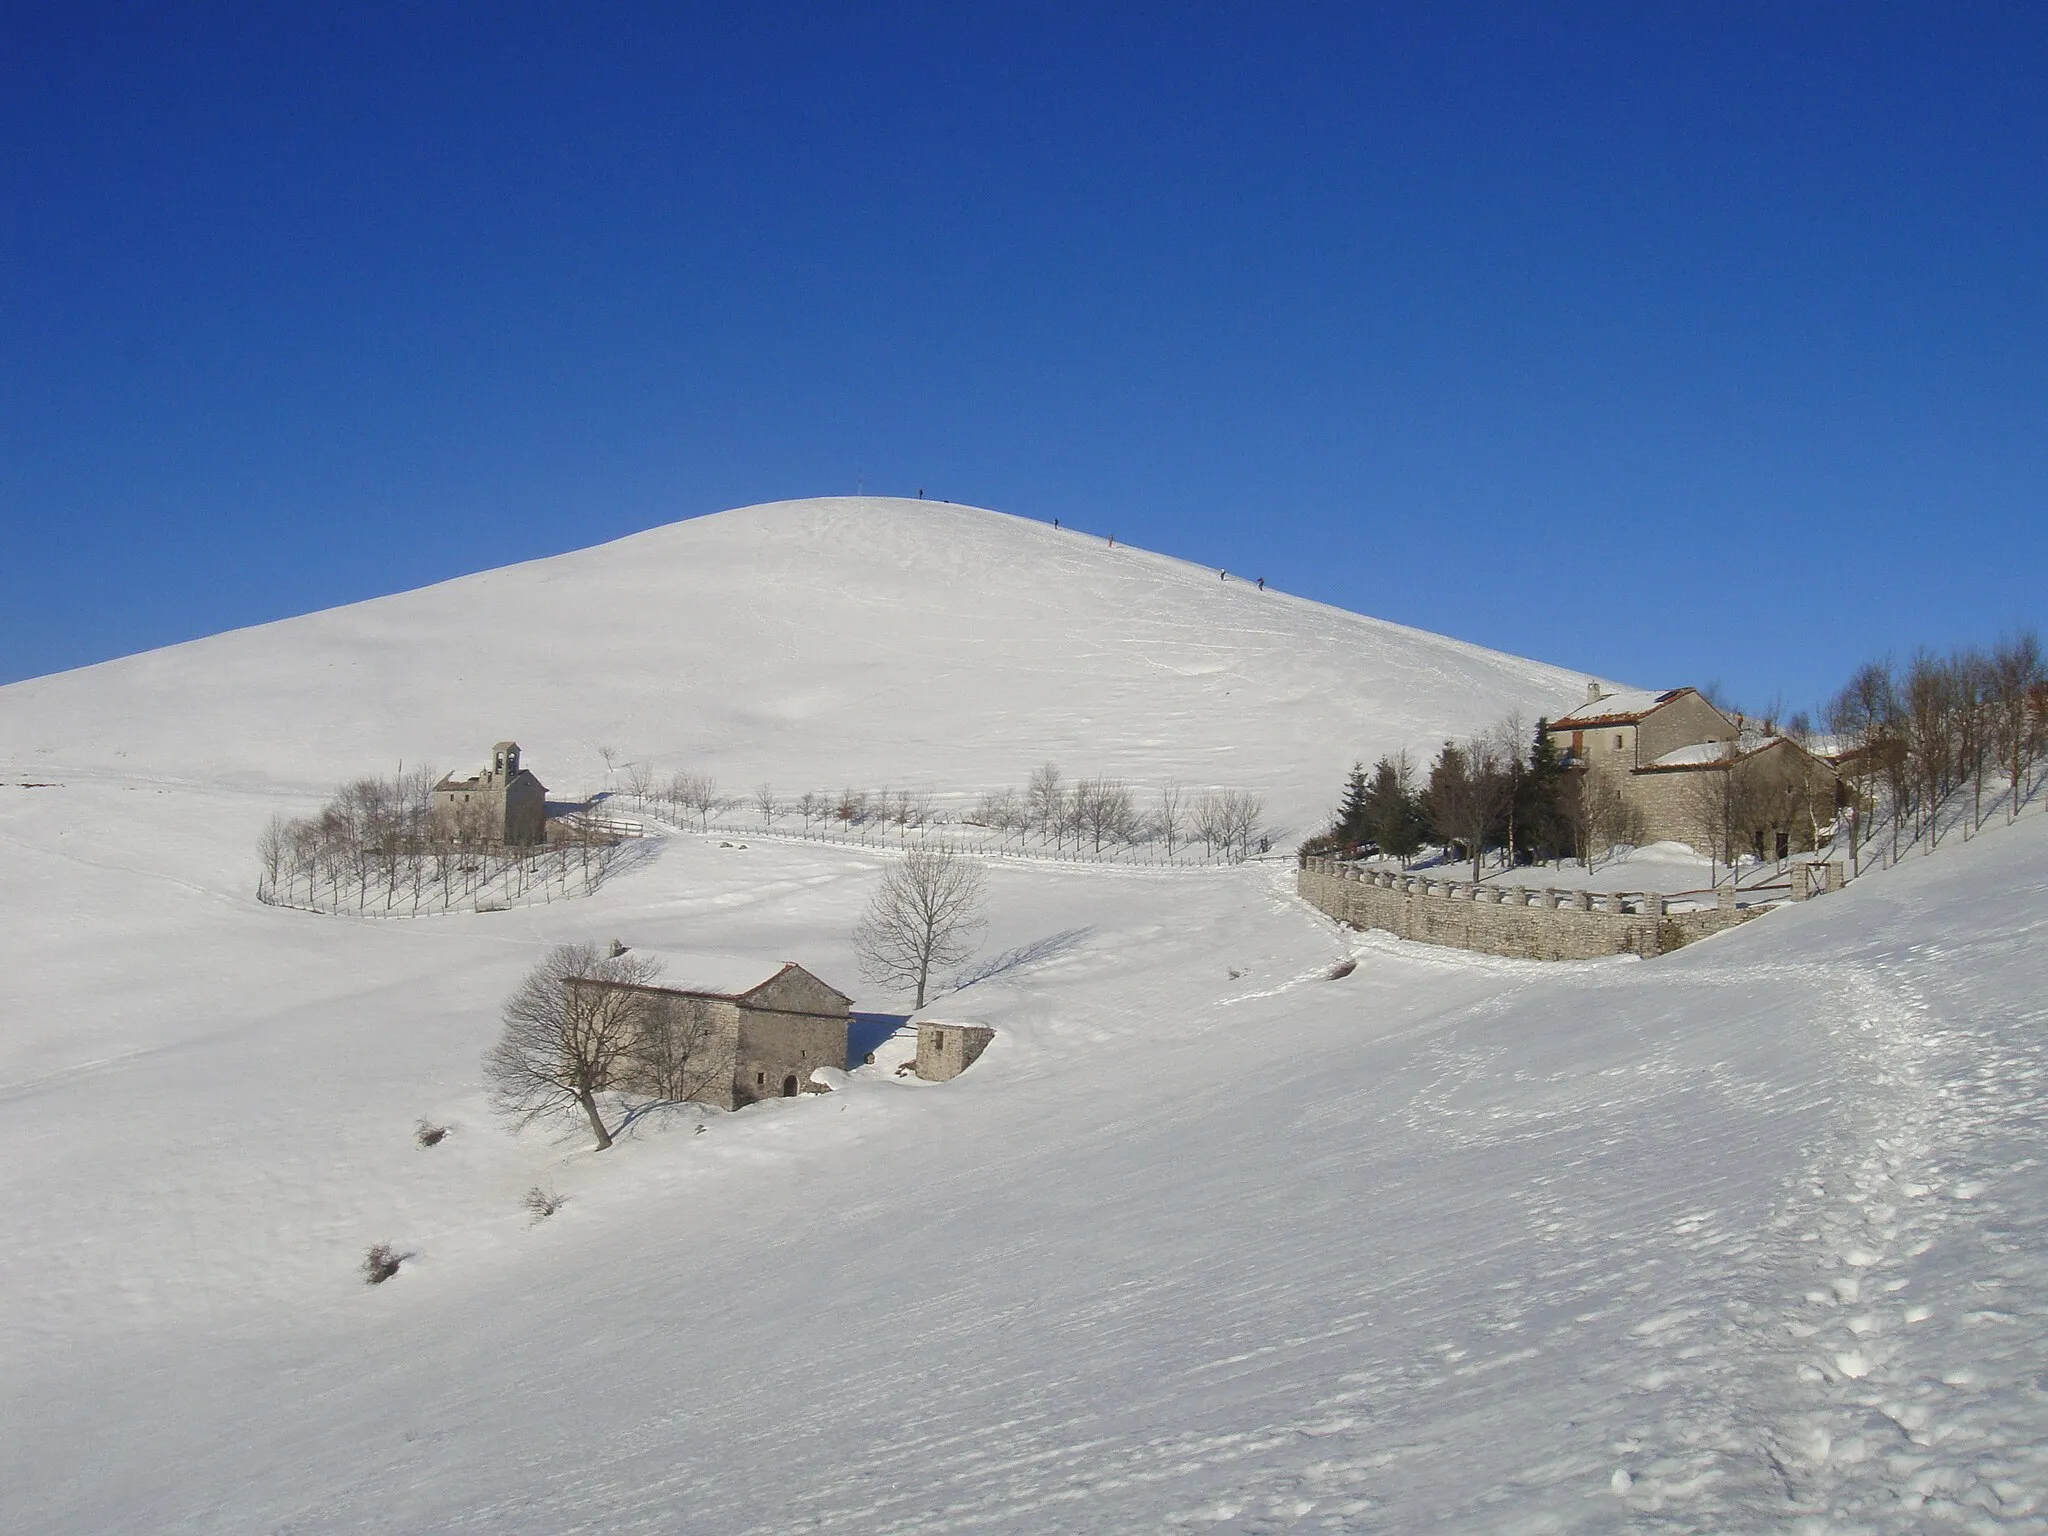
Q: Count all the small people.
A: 5